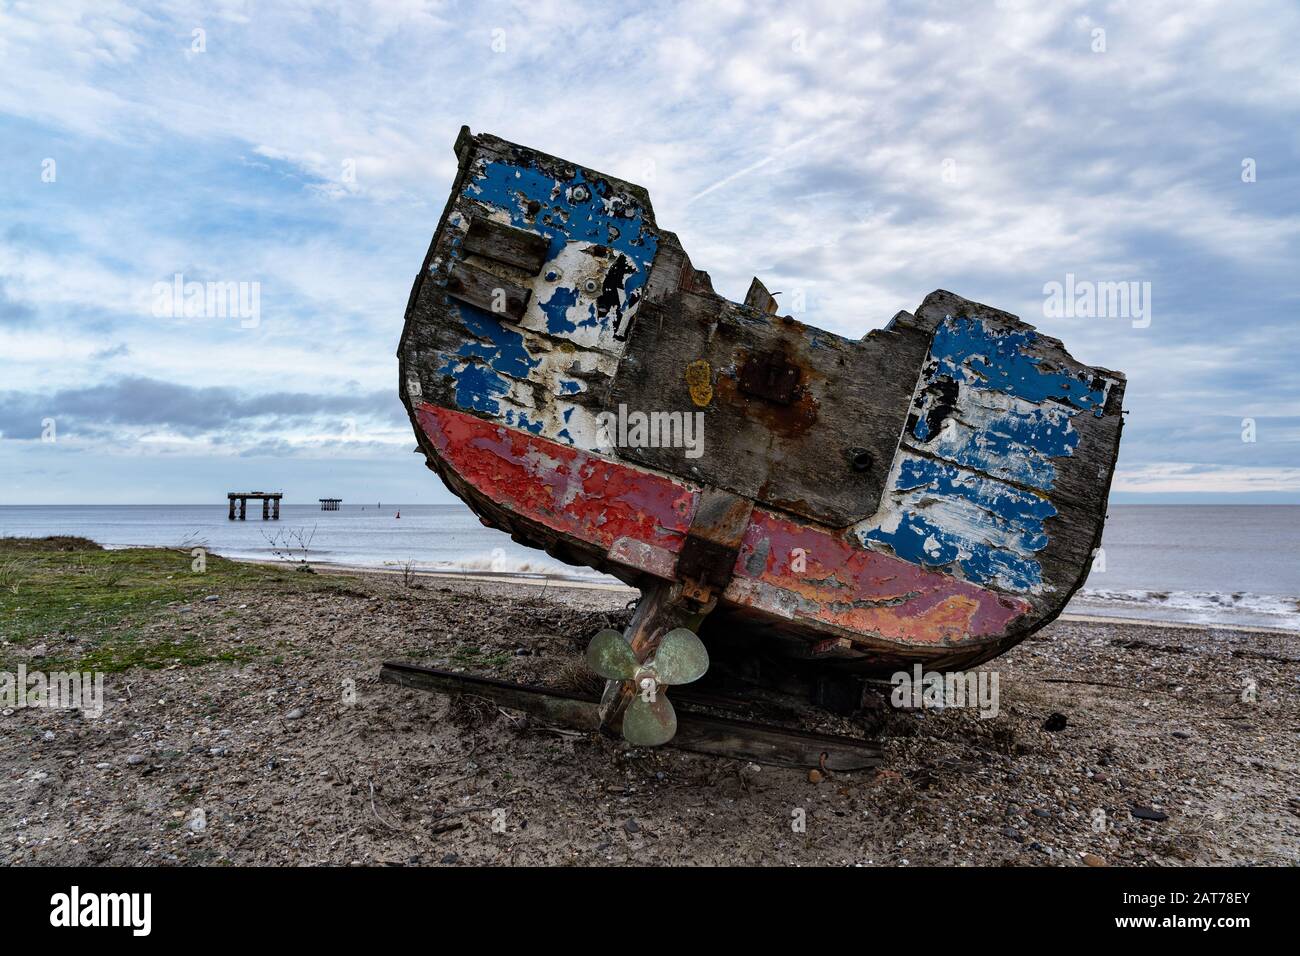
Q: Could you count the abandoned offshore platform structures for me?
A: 2